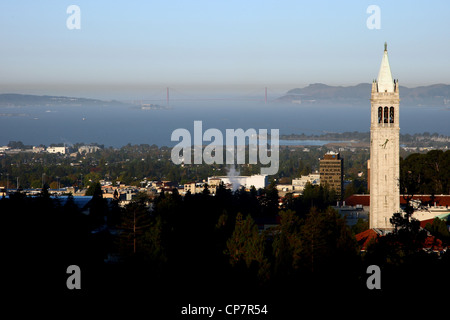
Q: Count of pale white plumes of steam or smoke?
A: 1